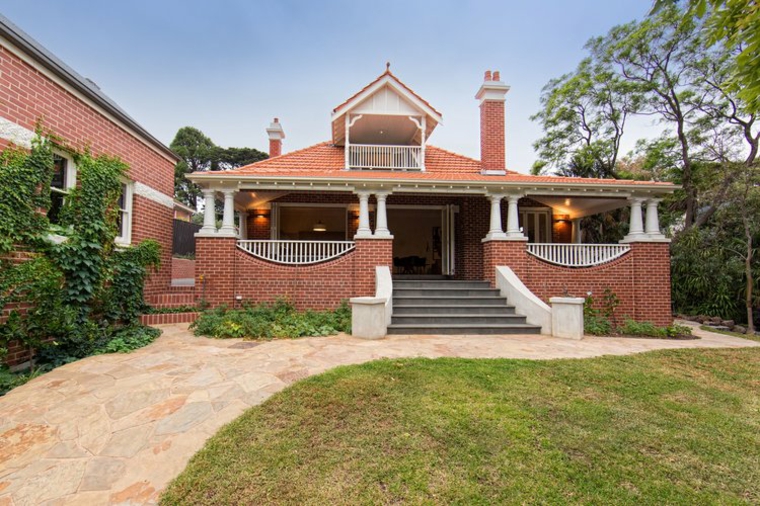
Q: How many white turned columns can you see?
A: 8